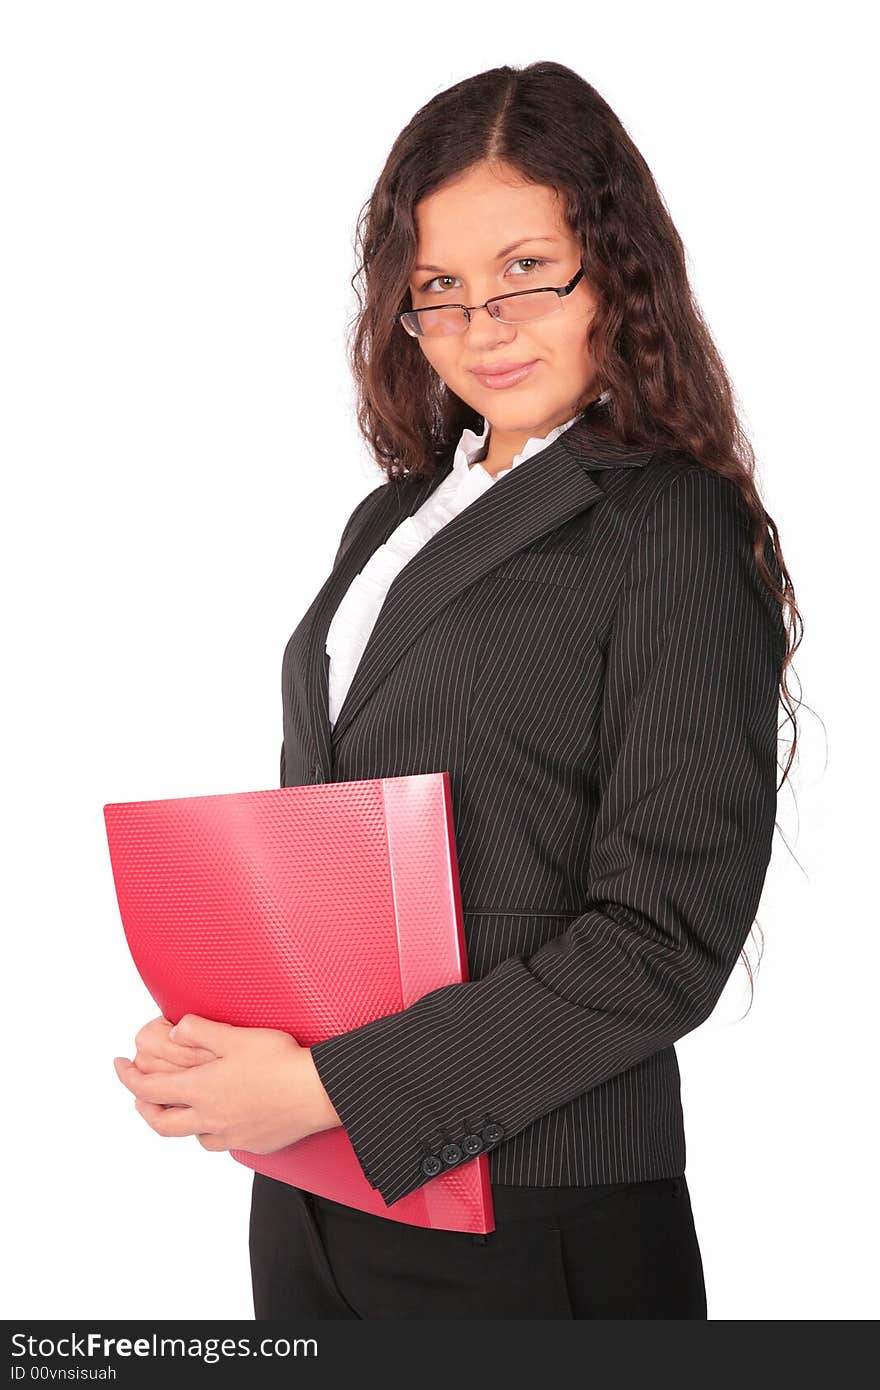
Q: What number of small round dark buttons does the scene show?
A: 4